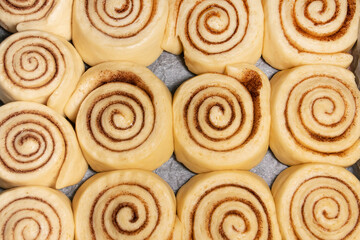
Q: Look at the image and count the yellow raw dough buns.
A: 13